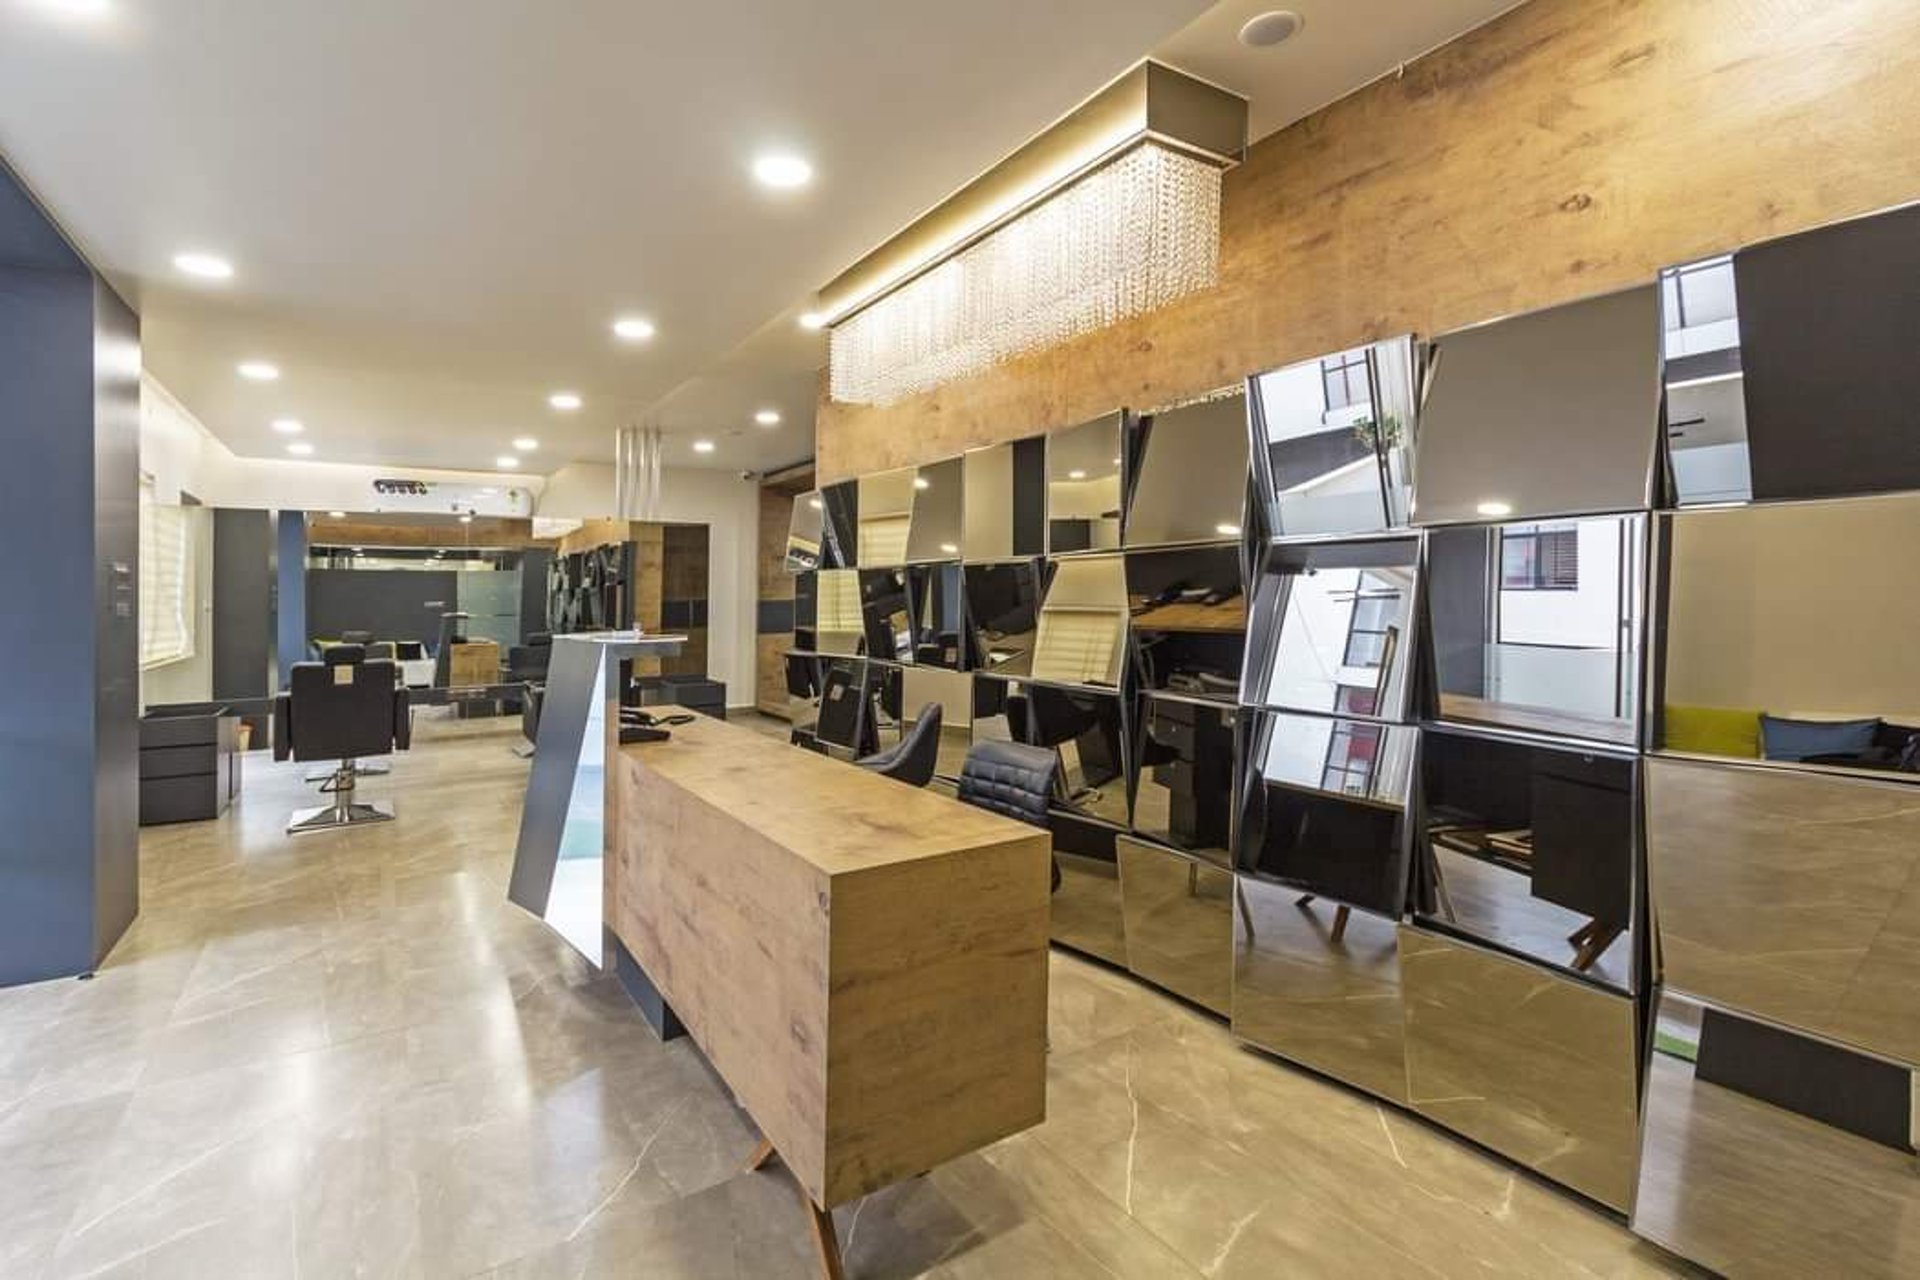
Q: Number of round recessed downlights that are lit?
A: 13